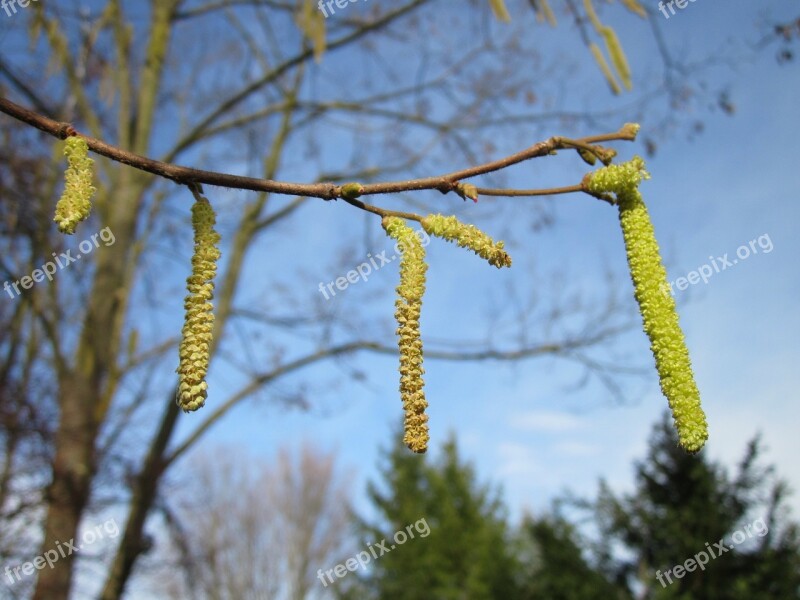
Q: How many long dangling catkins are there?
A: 3